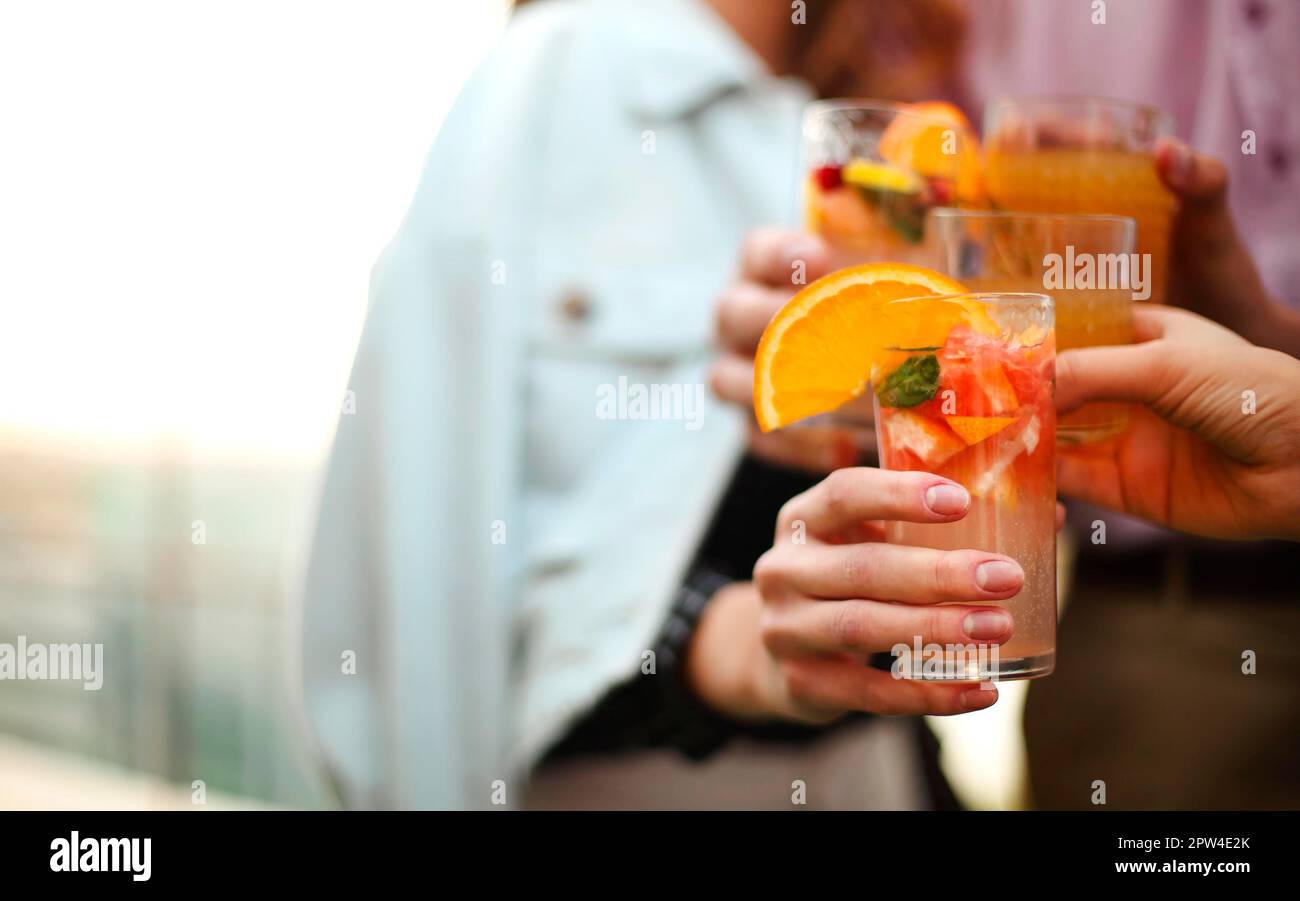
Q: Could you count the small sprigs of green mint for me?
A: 2